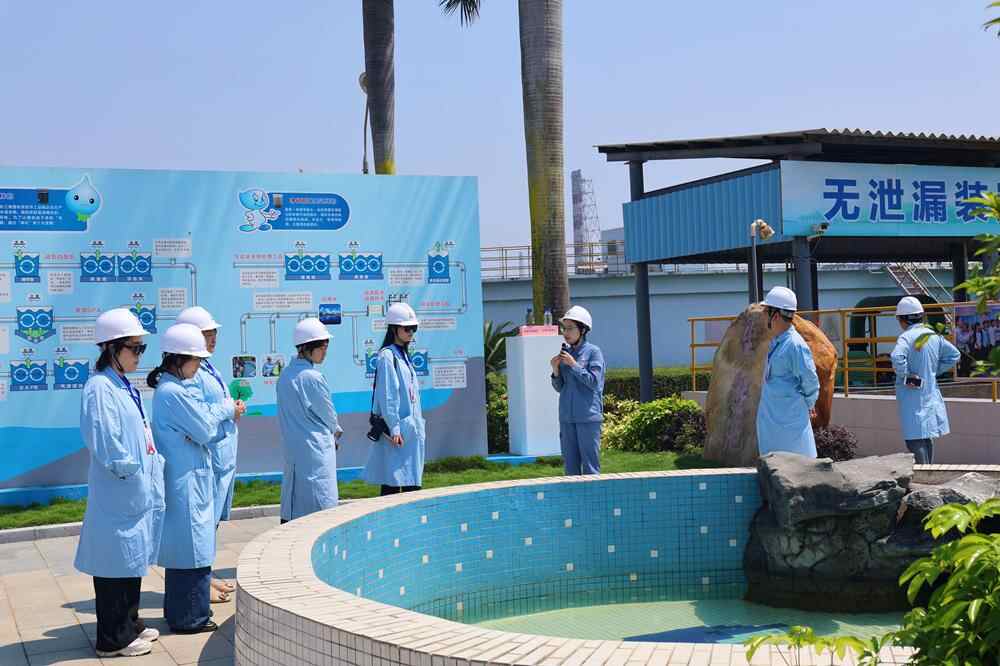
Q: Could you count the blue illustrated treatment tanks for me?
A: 12